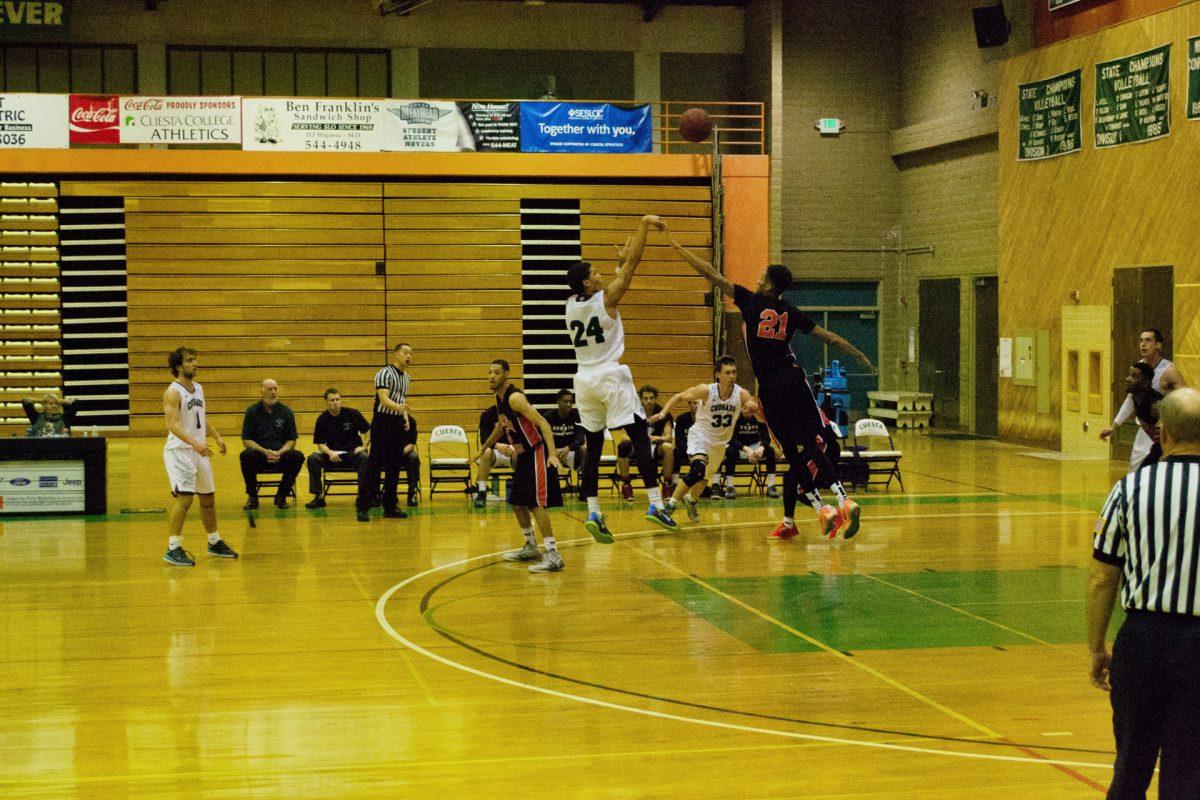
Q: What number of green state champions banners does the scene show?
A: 2